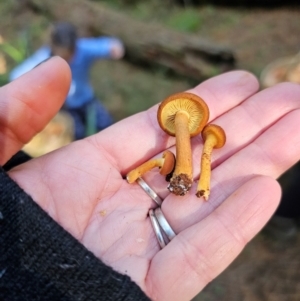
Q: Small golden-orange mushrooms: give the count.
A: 3